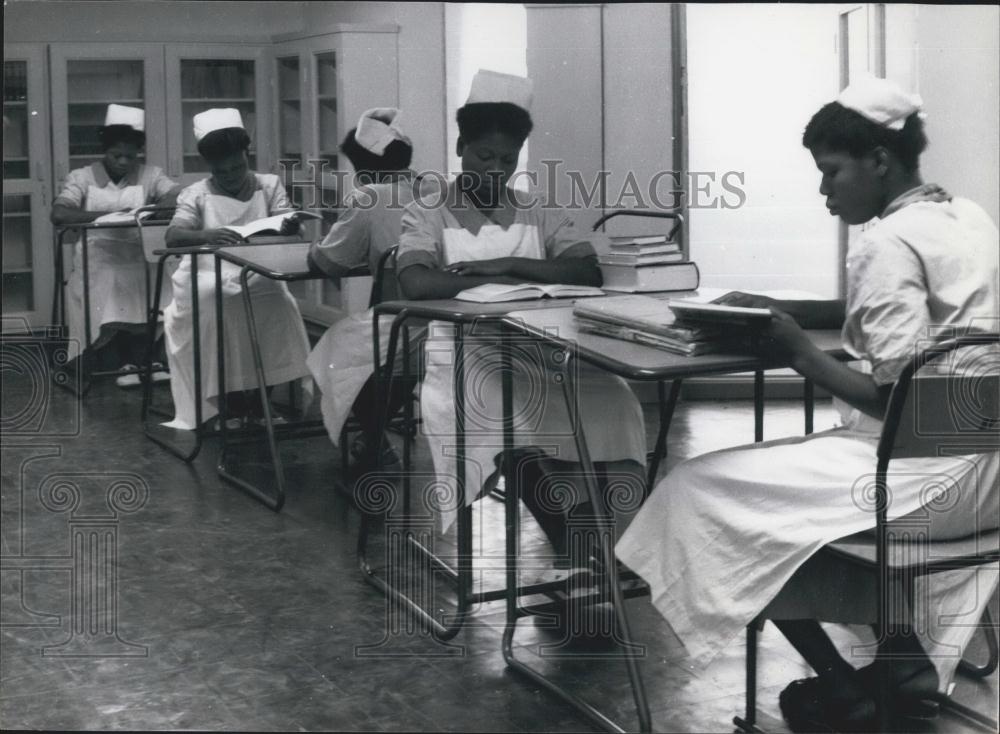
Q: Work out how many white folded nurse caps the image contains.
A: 5